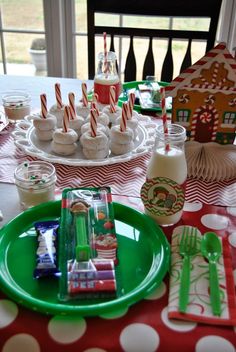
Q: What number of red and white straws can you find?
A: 2